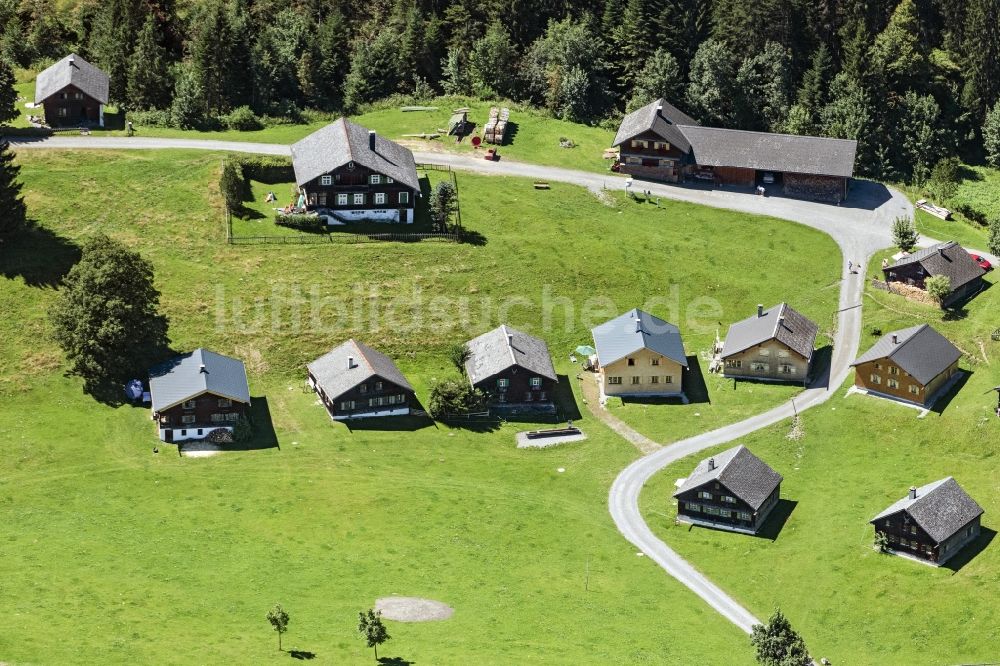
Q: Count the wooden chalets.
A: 12